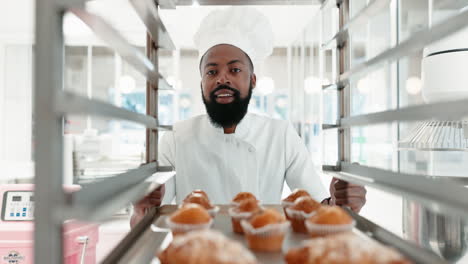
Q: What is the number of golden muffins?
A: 9